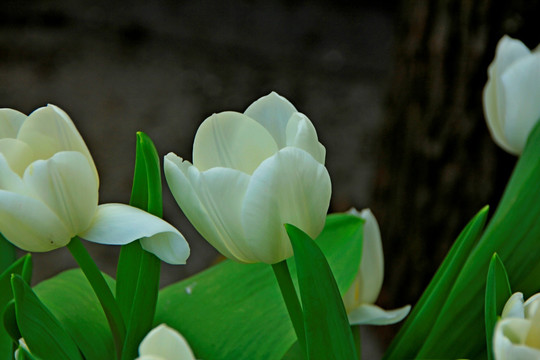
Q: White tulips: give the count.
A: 6